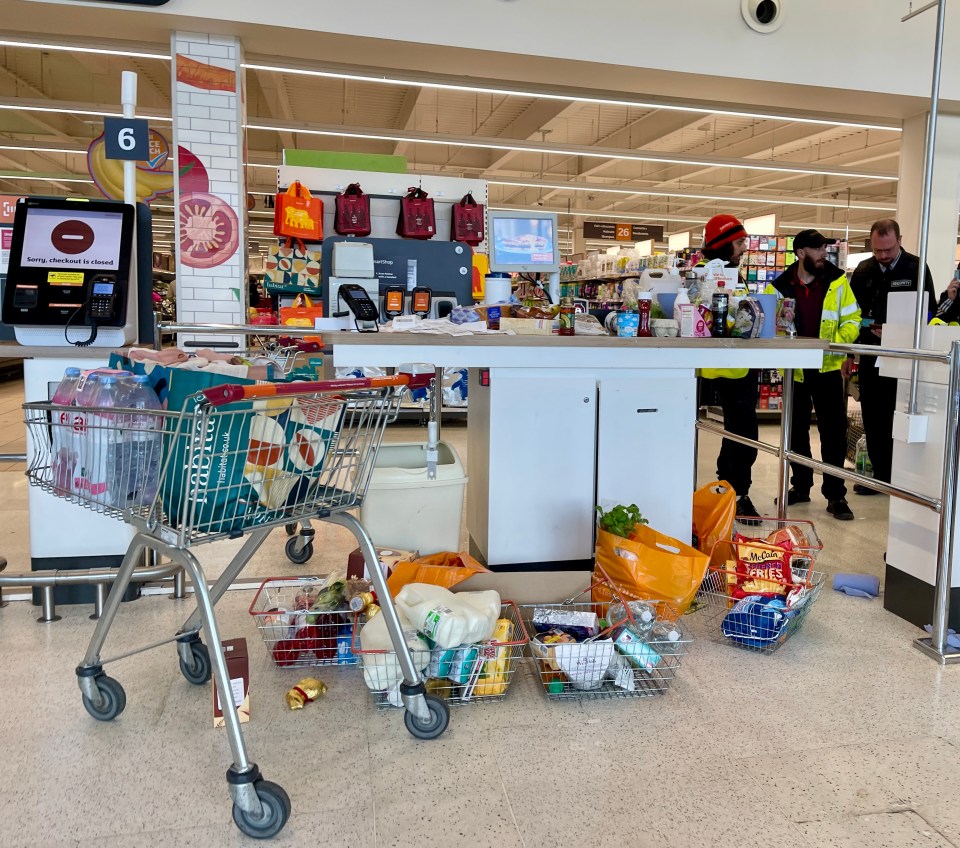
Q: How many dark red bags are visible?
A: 3